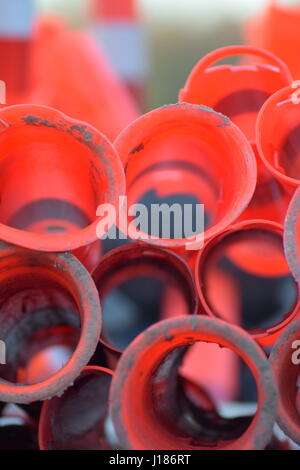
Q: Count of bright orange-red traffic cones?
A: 11